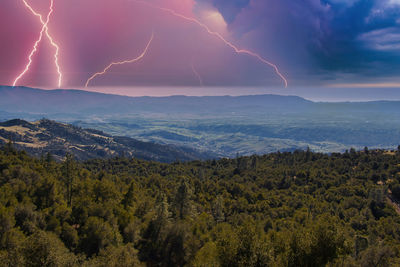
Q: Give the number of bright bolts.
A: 4